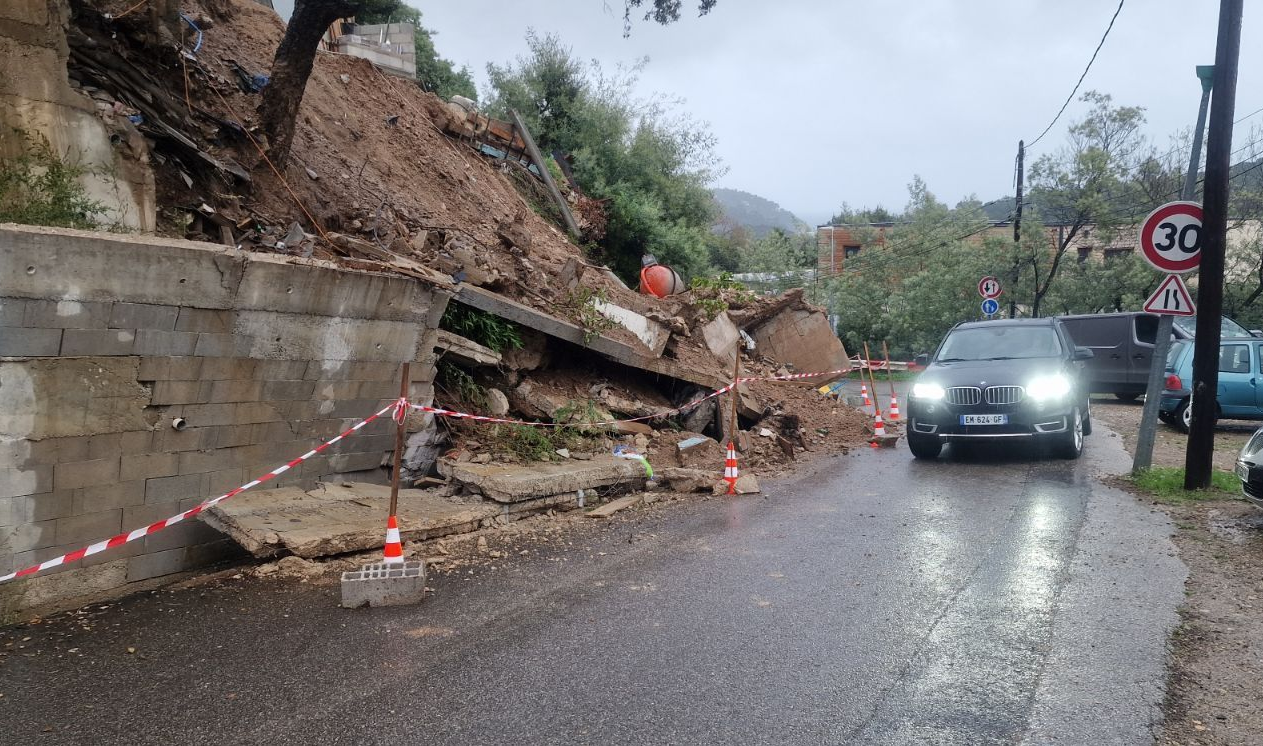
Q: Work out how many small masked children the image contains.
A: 0